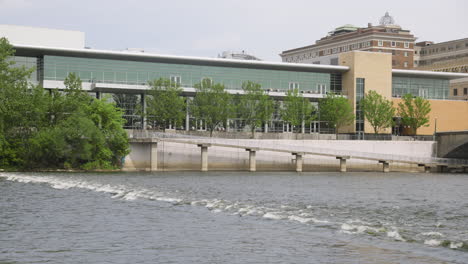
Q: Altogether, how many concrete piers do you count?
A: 7